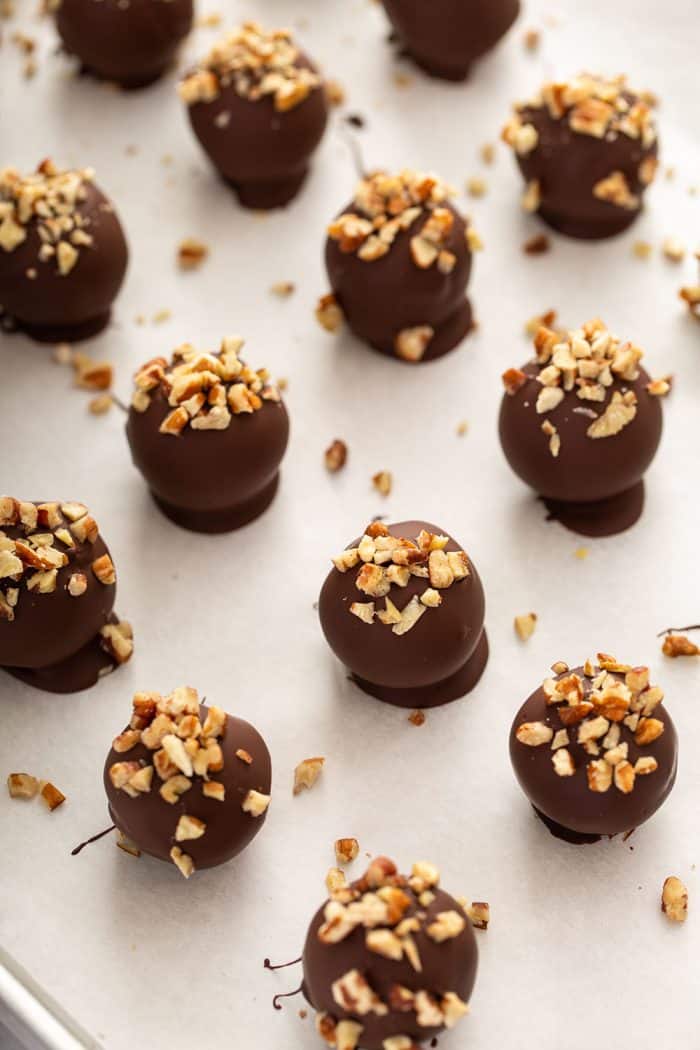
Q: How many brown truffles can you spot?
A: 13